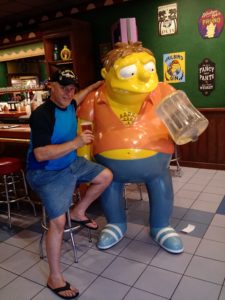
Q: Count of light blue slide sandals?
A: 2